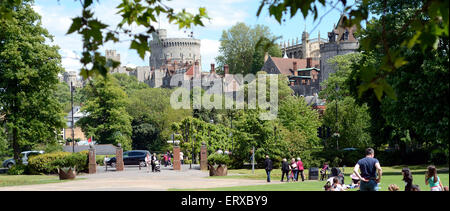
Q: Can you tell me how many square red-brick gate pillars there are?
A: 4